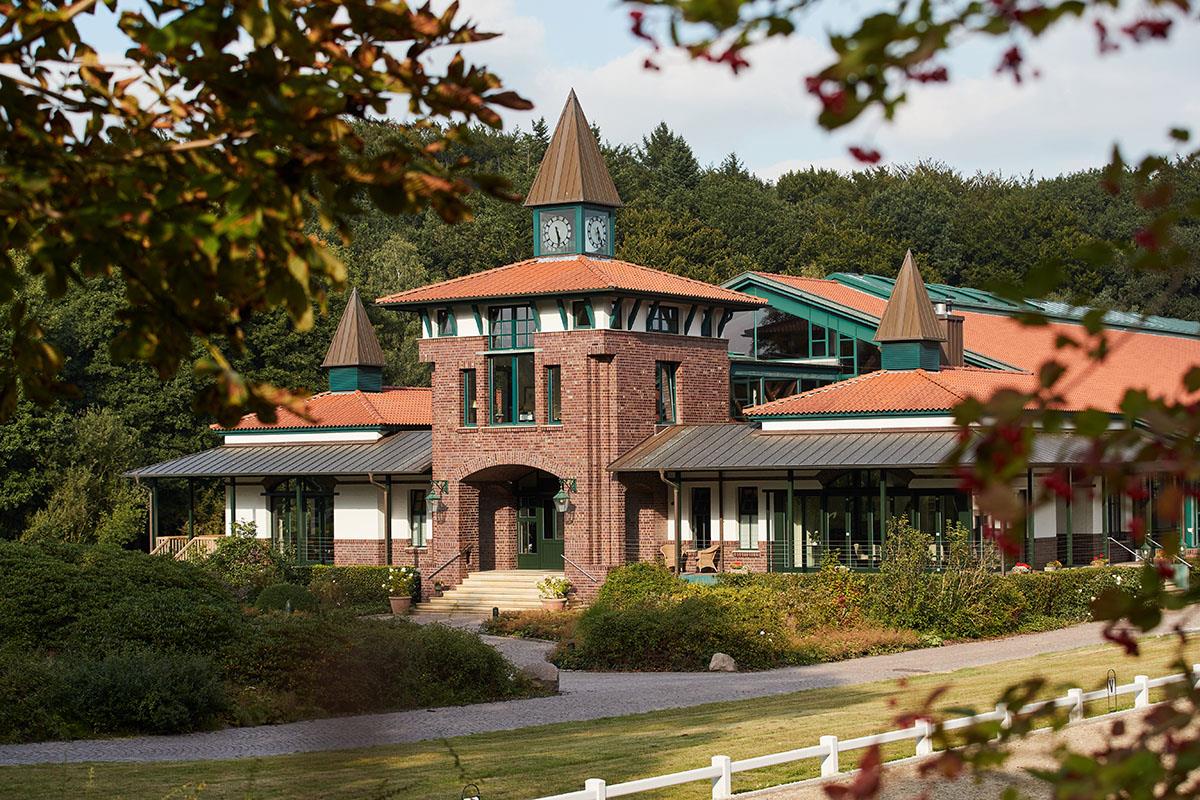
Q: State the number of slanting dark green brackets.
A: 12